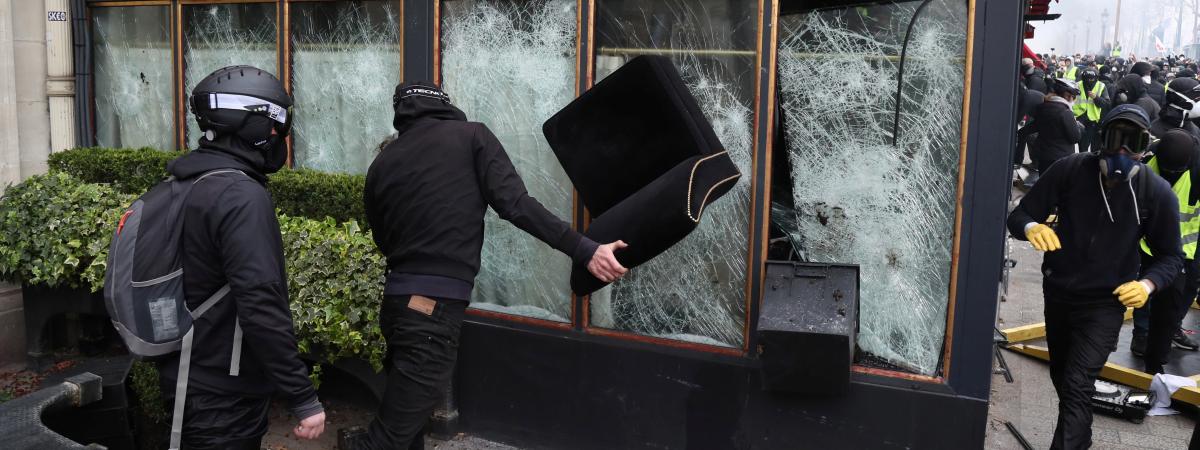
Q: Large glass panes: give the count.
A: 6